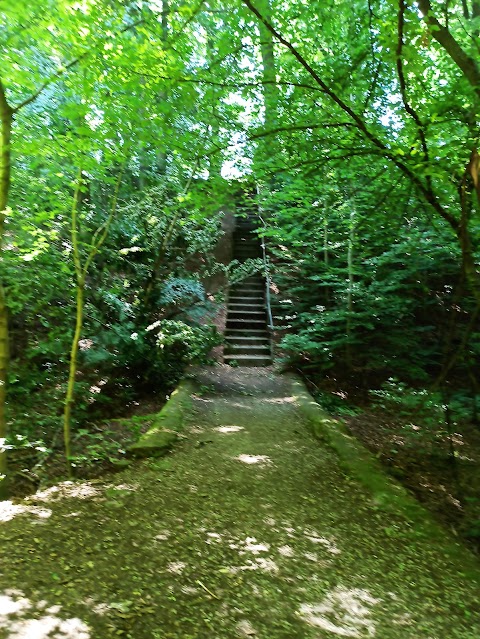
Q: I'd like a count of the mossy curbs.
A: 2